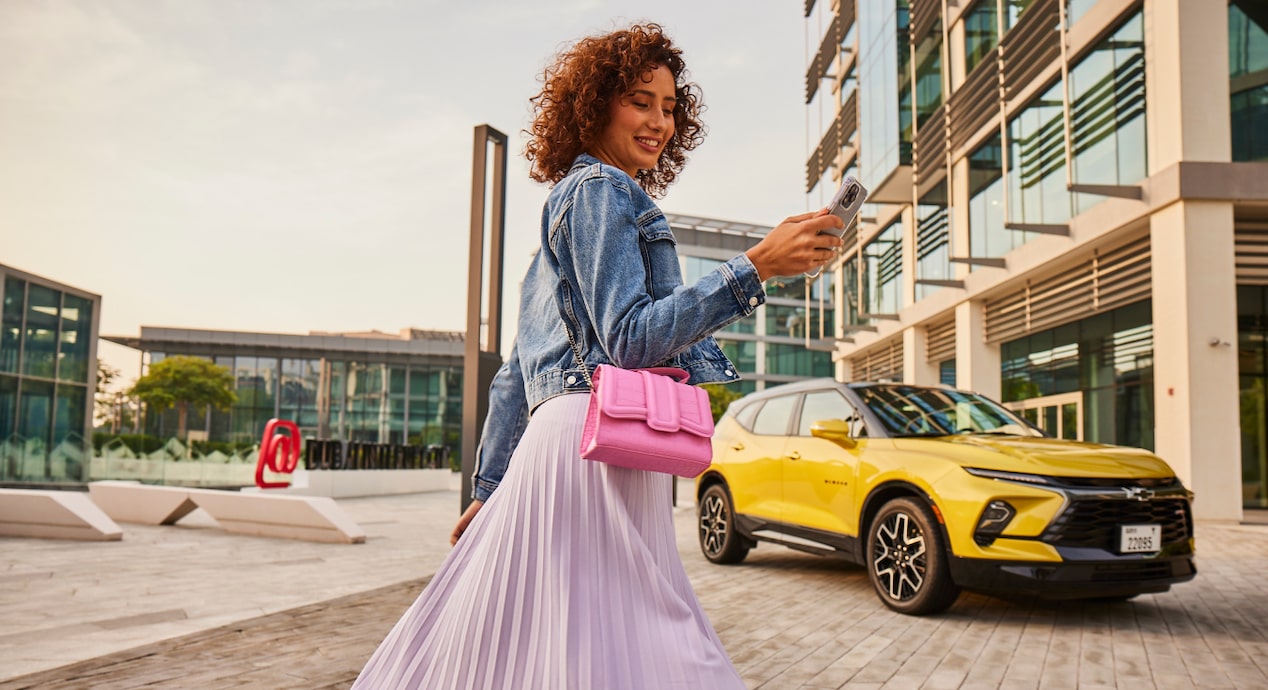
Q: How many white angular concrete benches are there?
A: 2